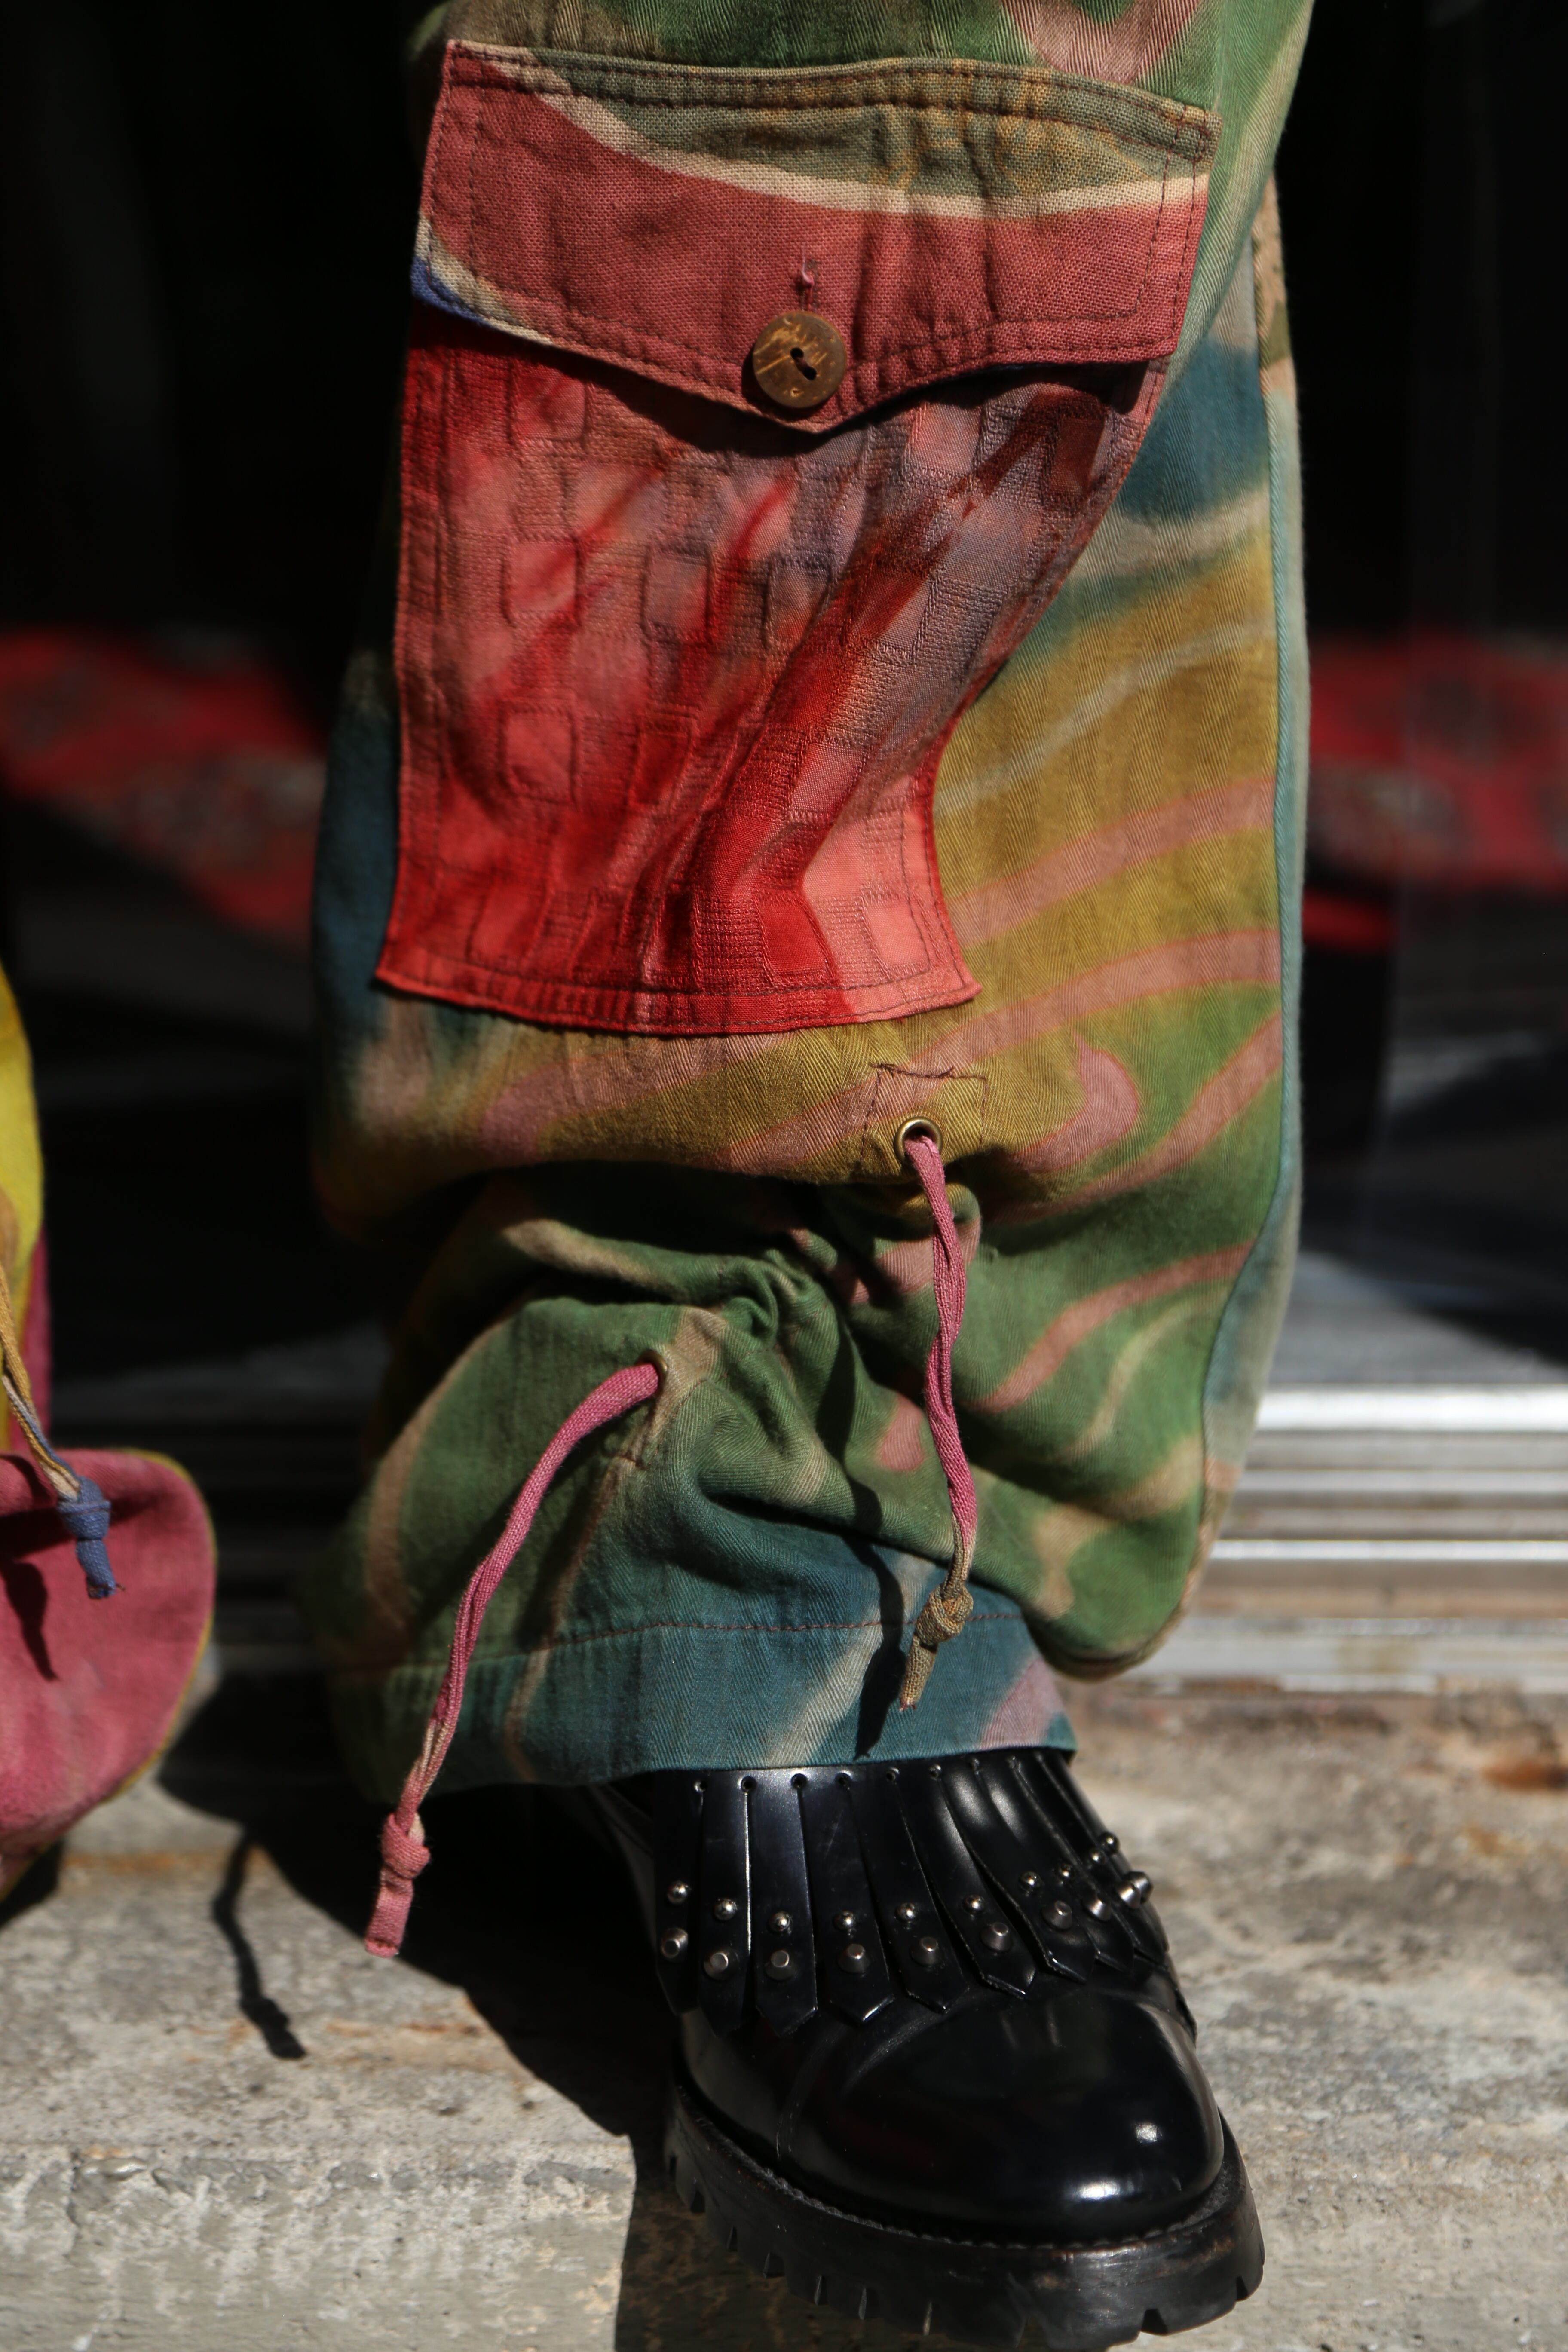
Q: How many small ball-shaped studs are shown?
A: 10